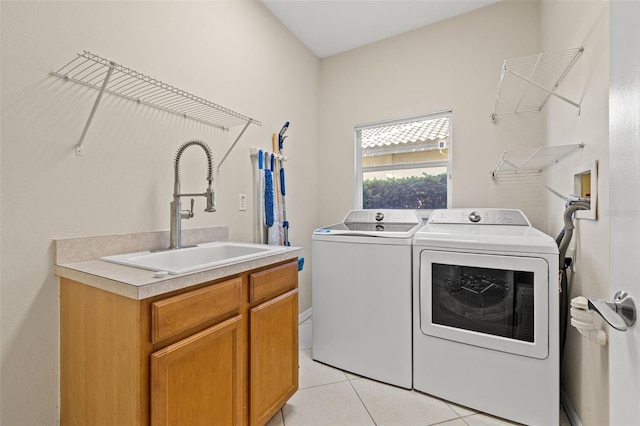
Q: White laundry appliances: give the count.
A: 2